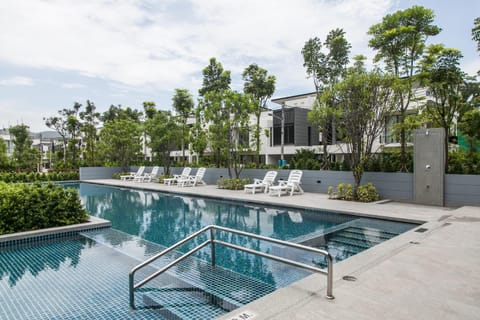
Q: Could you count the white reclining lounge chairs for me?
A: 6